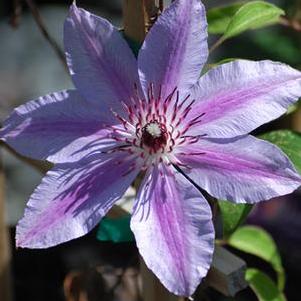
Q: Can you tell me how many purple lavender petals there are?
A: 7